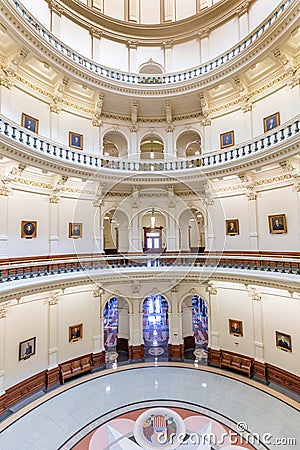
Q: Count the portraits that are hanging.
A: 12